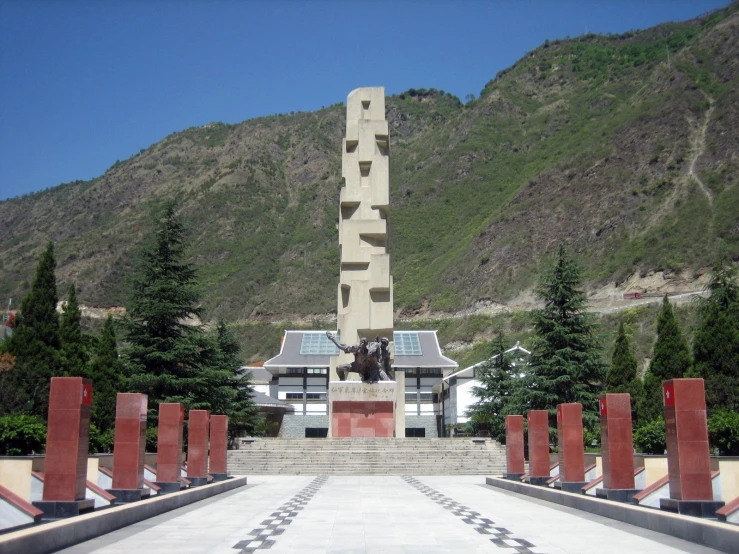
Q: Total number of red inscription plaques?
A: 10